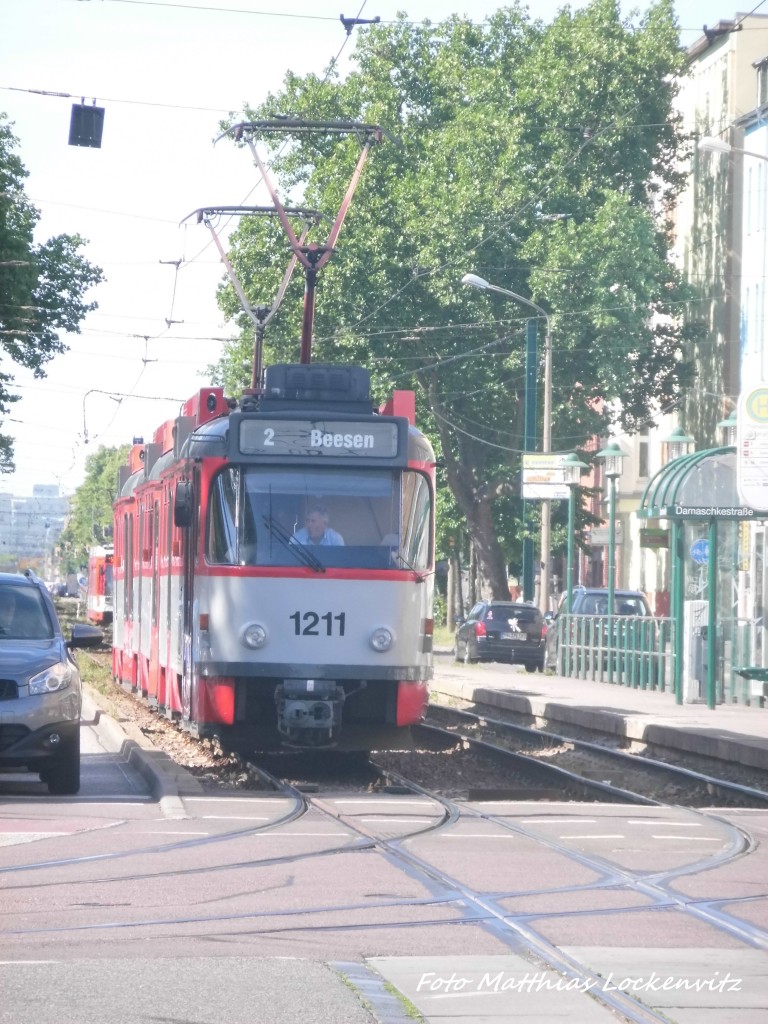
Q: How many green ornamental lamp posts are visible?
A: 4